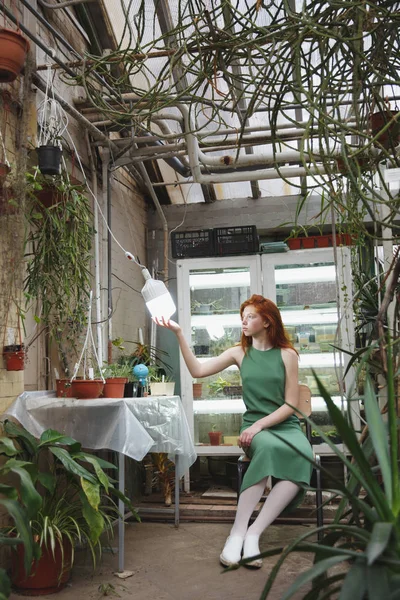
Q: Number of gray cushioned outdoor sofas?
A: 0